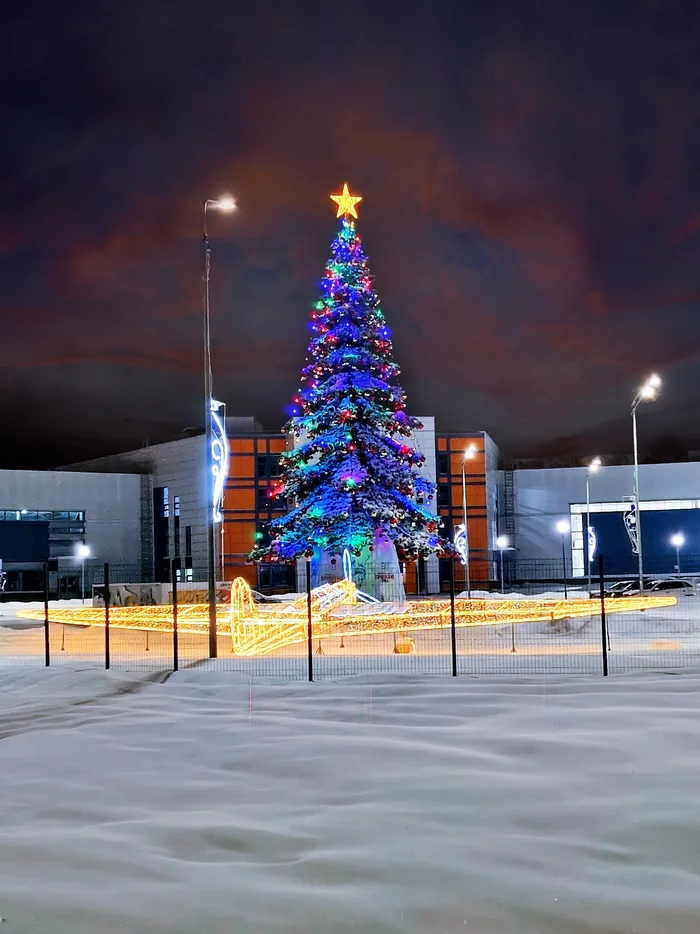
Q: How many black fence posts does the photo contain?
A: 6